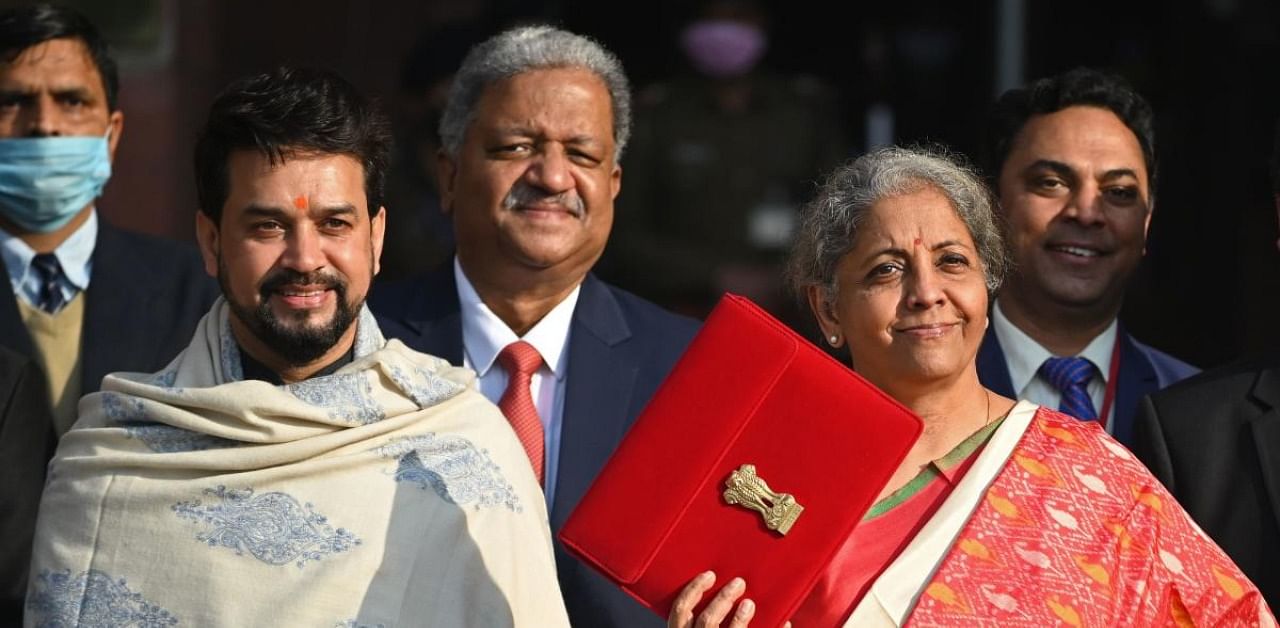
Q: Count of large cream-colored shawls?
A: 1